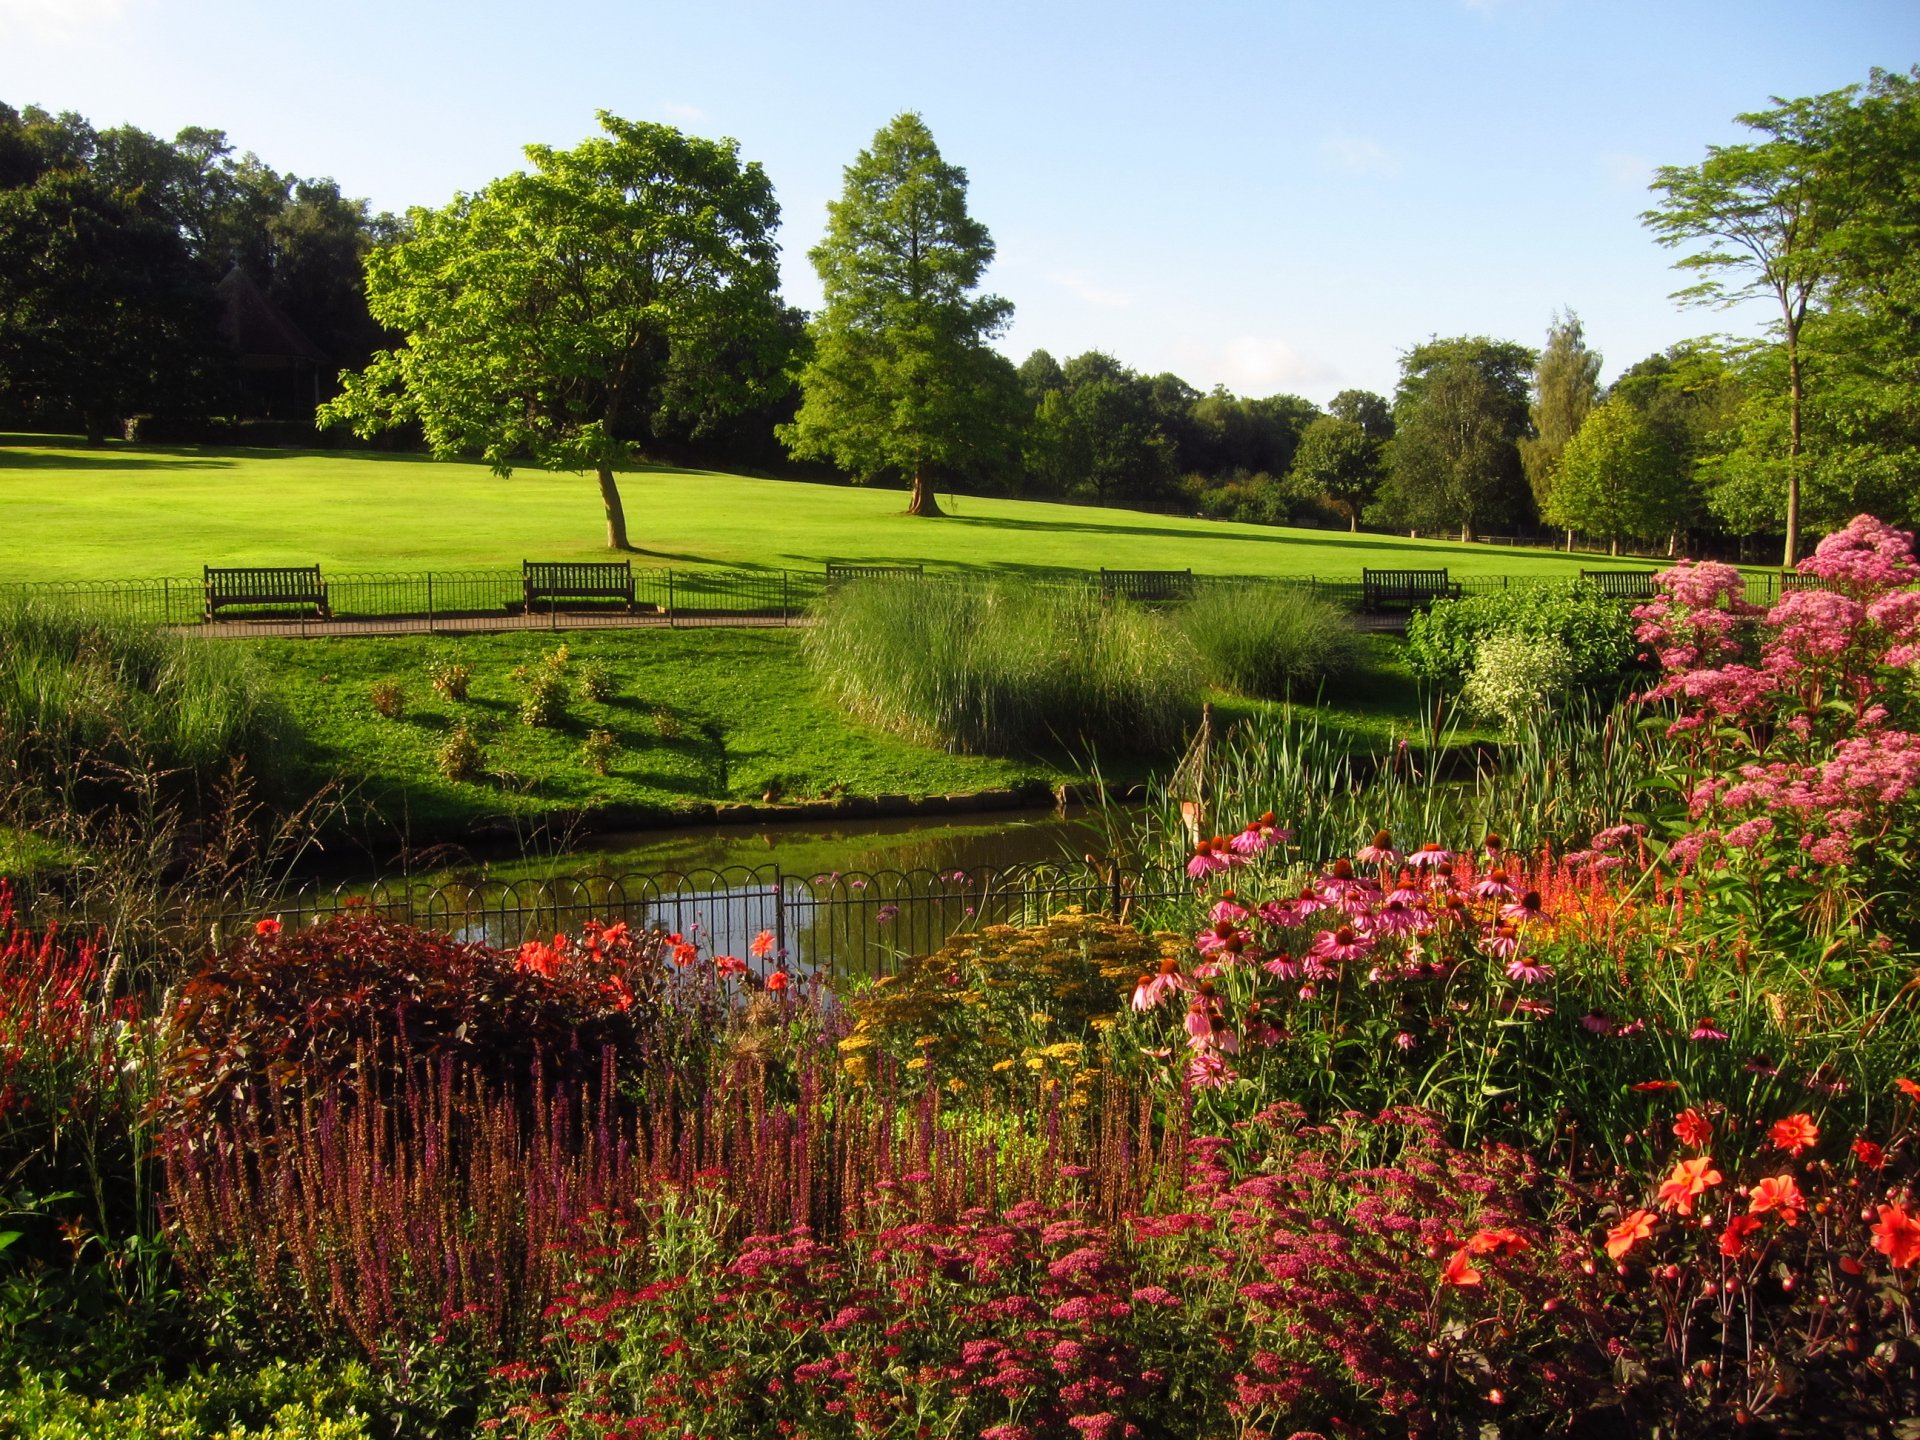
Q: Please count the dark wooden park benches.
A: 7